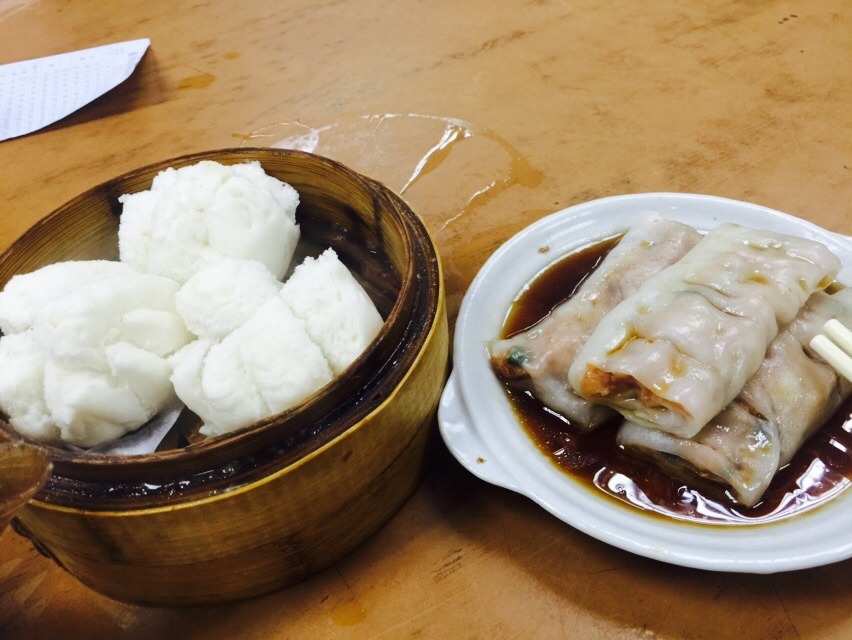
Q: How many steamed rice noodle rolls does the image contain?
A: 3